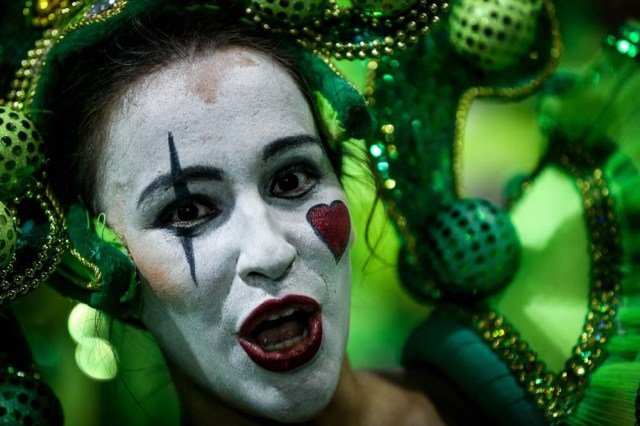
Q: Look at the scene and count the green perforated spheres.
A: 7